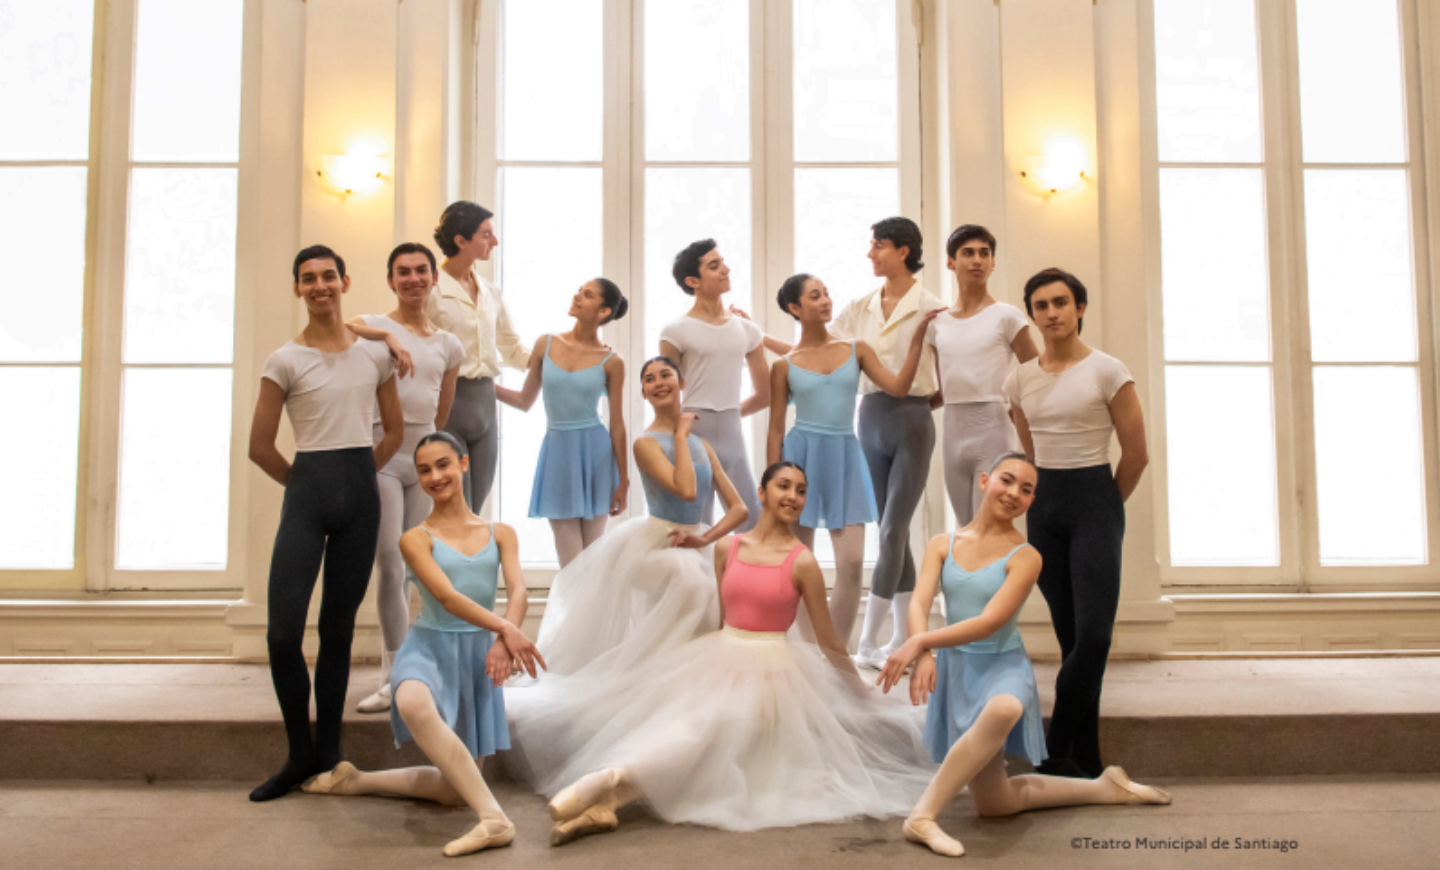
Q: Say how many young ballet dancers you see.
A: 13